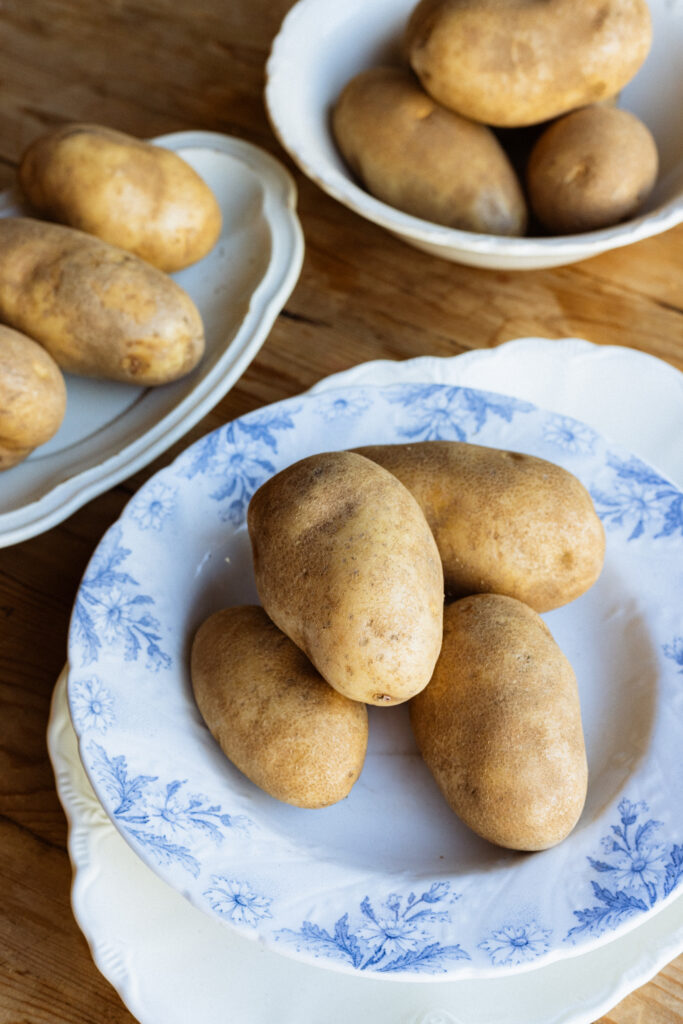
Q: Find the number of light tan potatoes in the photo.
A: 10